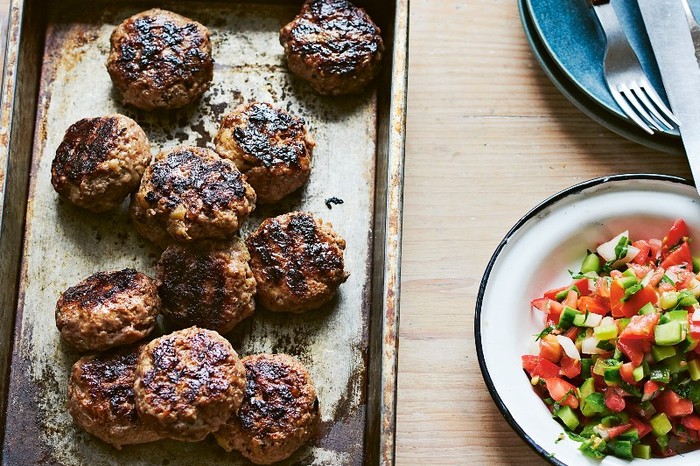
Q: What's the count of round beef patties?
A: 11